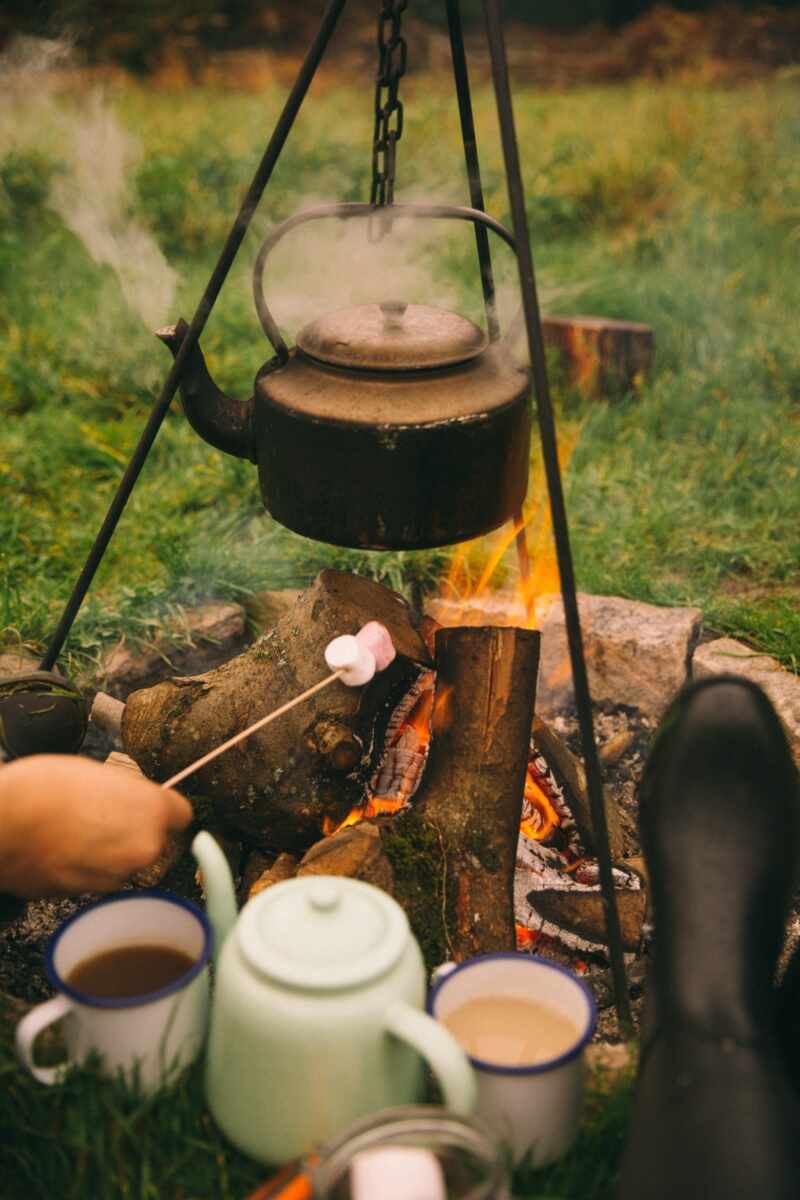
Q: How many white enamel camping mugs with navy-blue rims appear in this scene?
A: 2